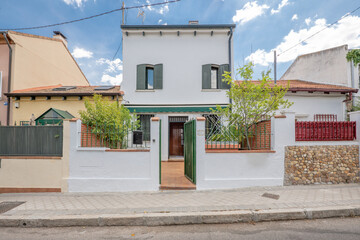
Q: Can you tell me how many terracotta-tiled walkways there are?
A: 1